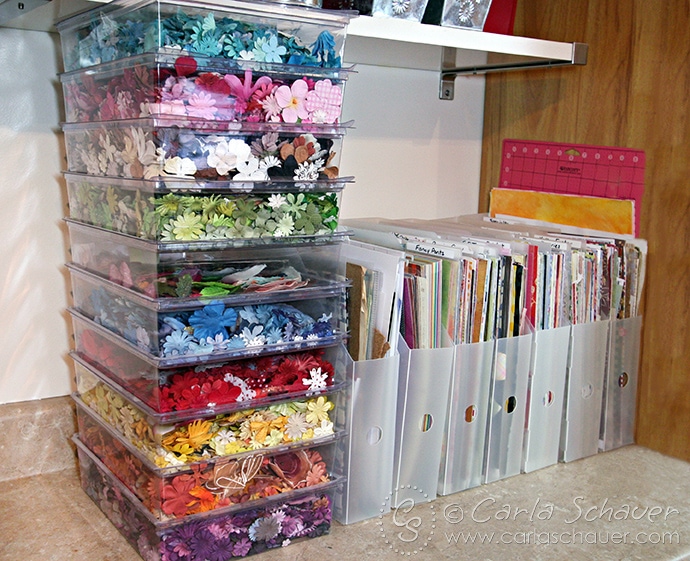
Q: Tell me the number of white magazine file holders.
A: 7